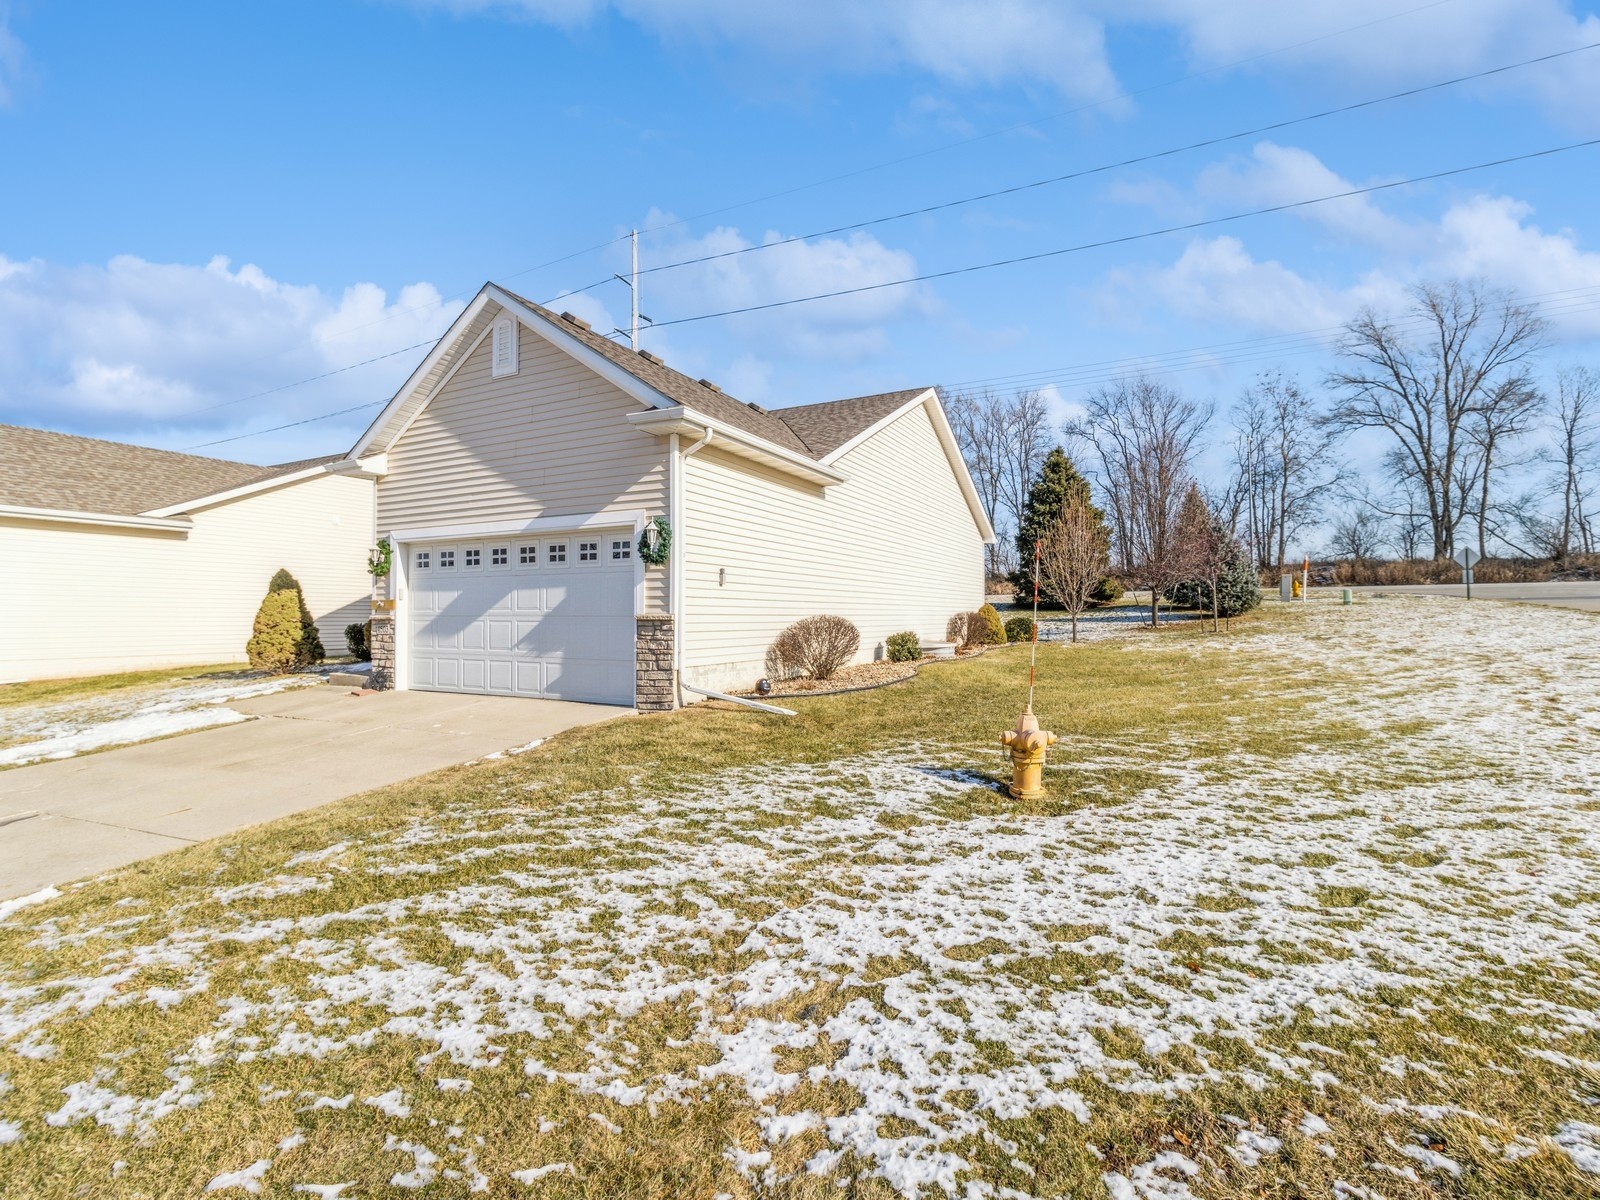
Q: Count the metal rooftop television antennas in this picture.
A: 0